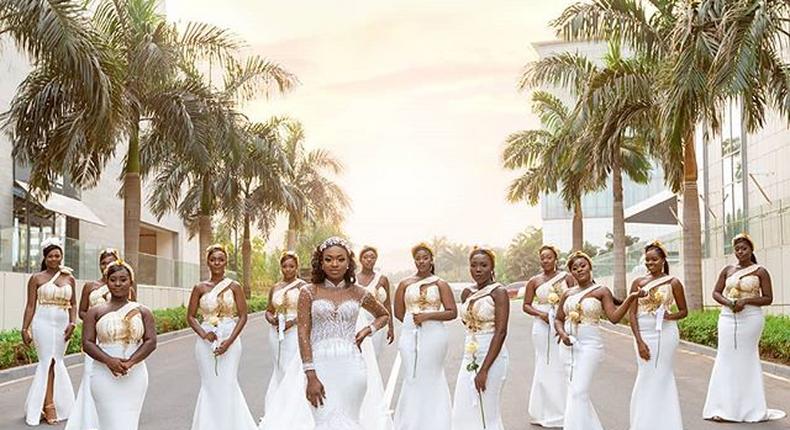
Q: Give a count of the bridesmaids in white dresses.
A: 12